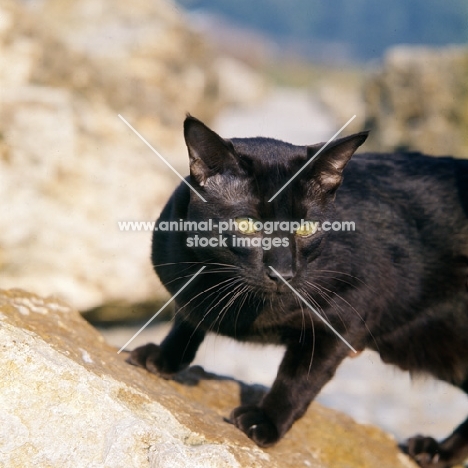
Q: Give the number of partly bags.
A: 0